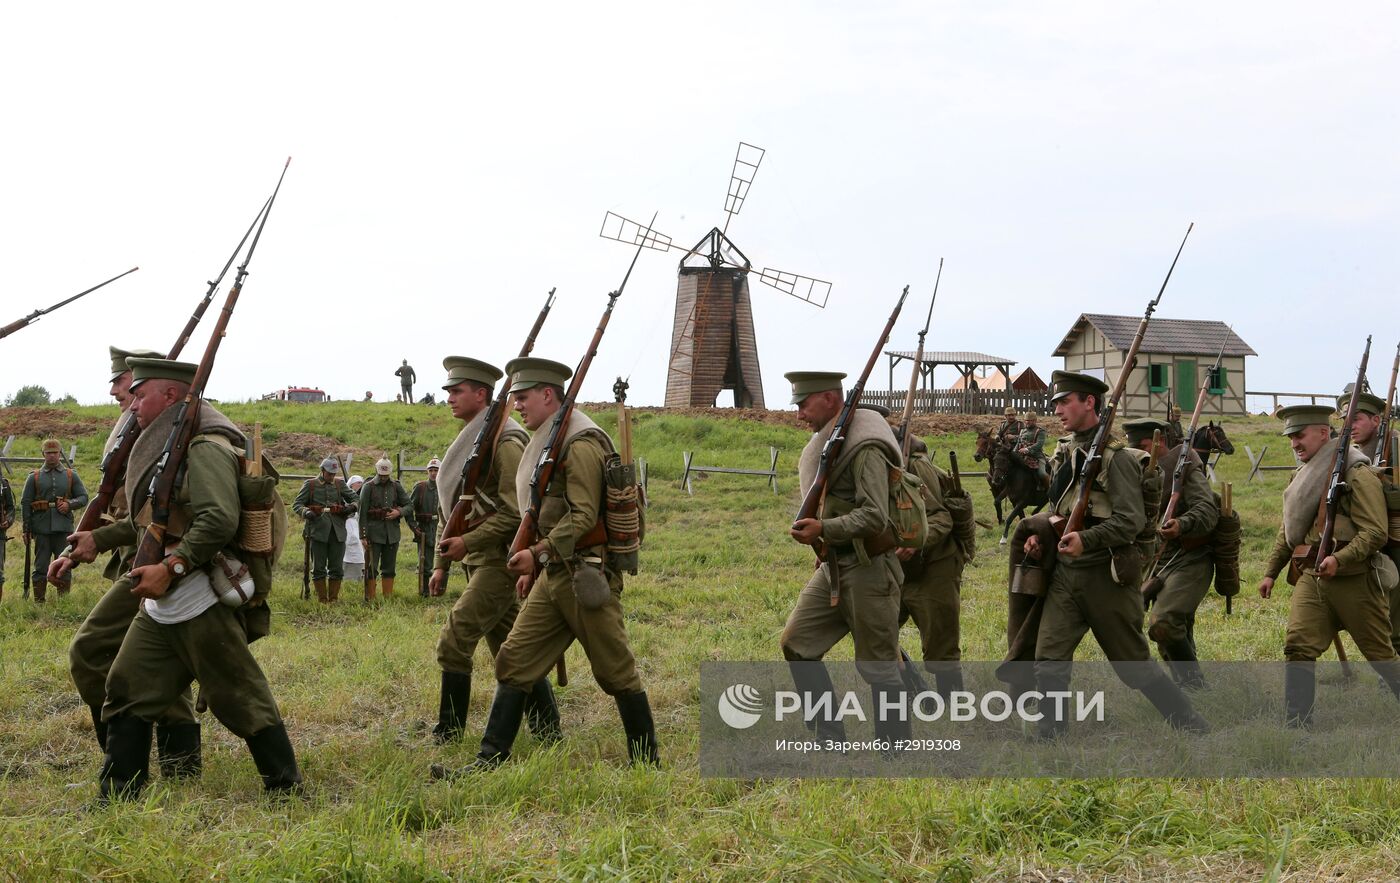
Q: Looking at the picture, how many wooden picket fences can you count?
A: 1